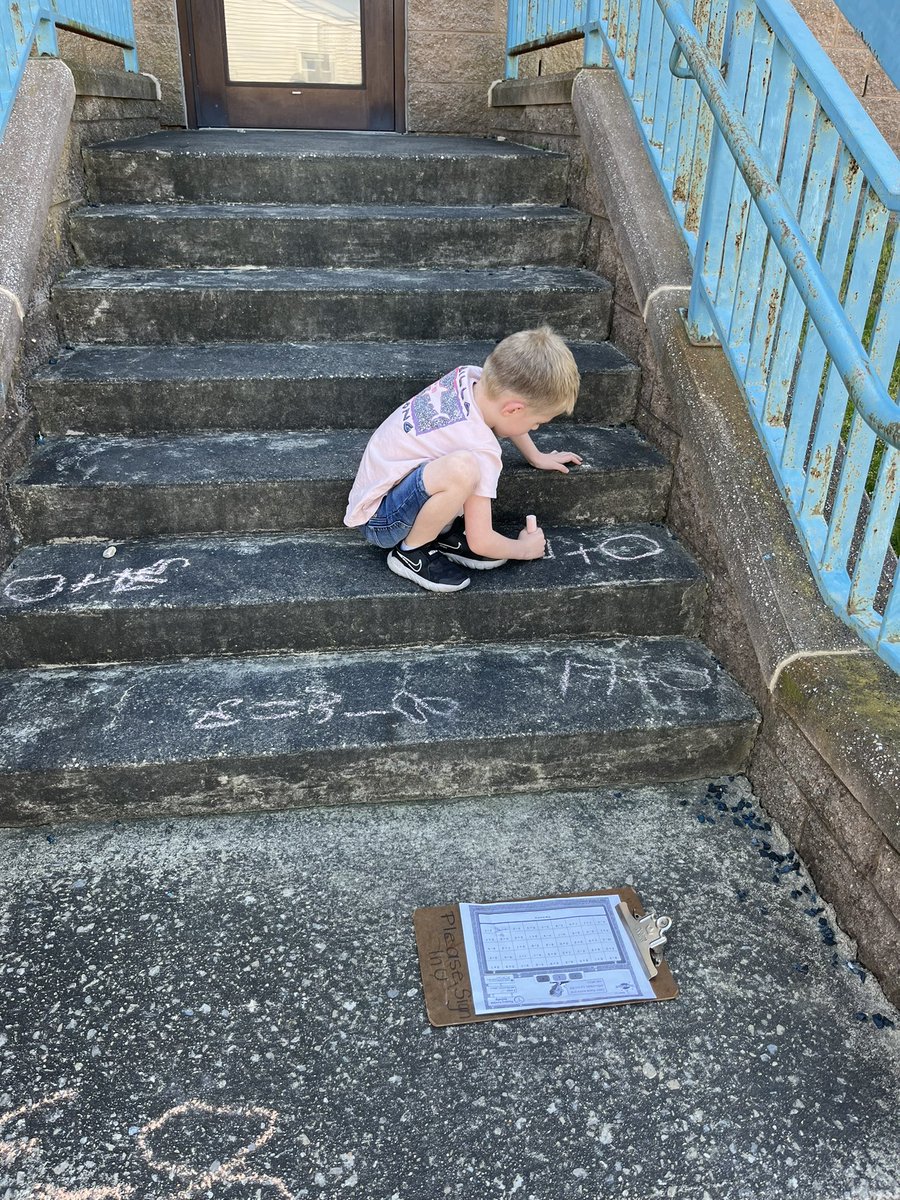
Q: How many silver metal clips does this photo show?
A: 1